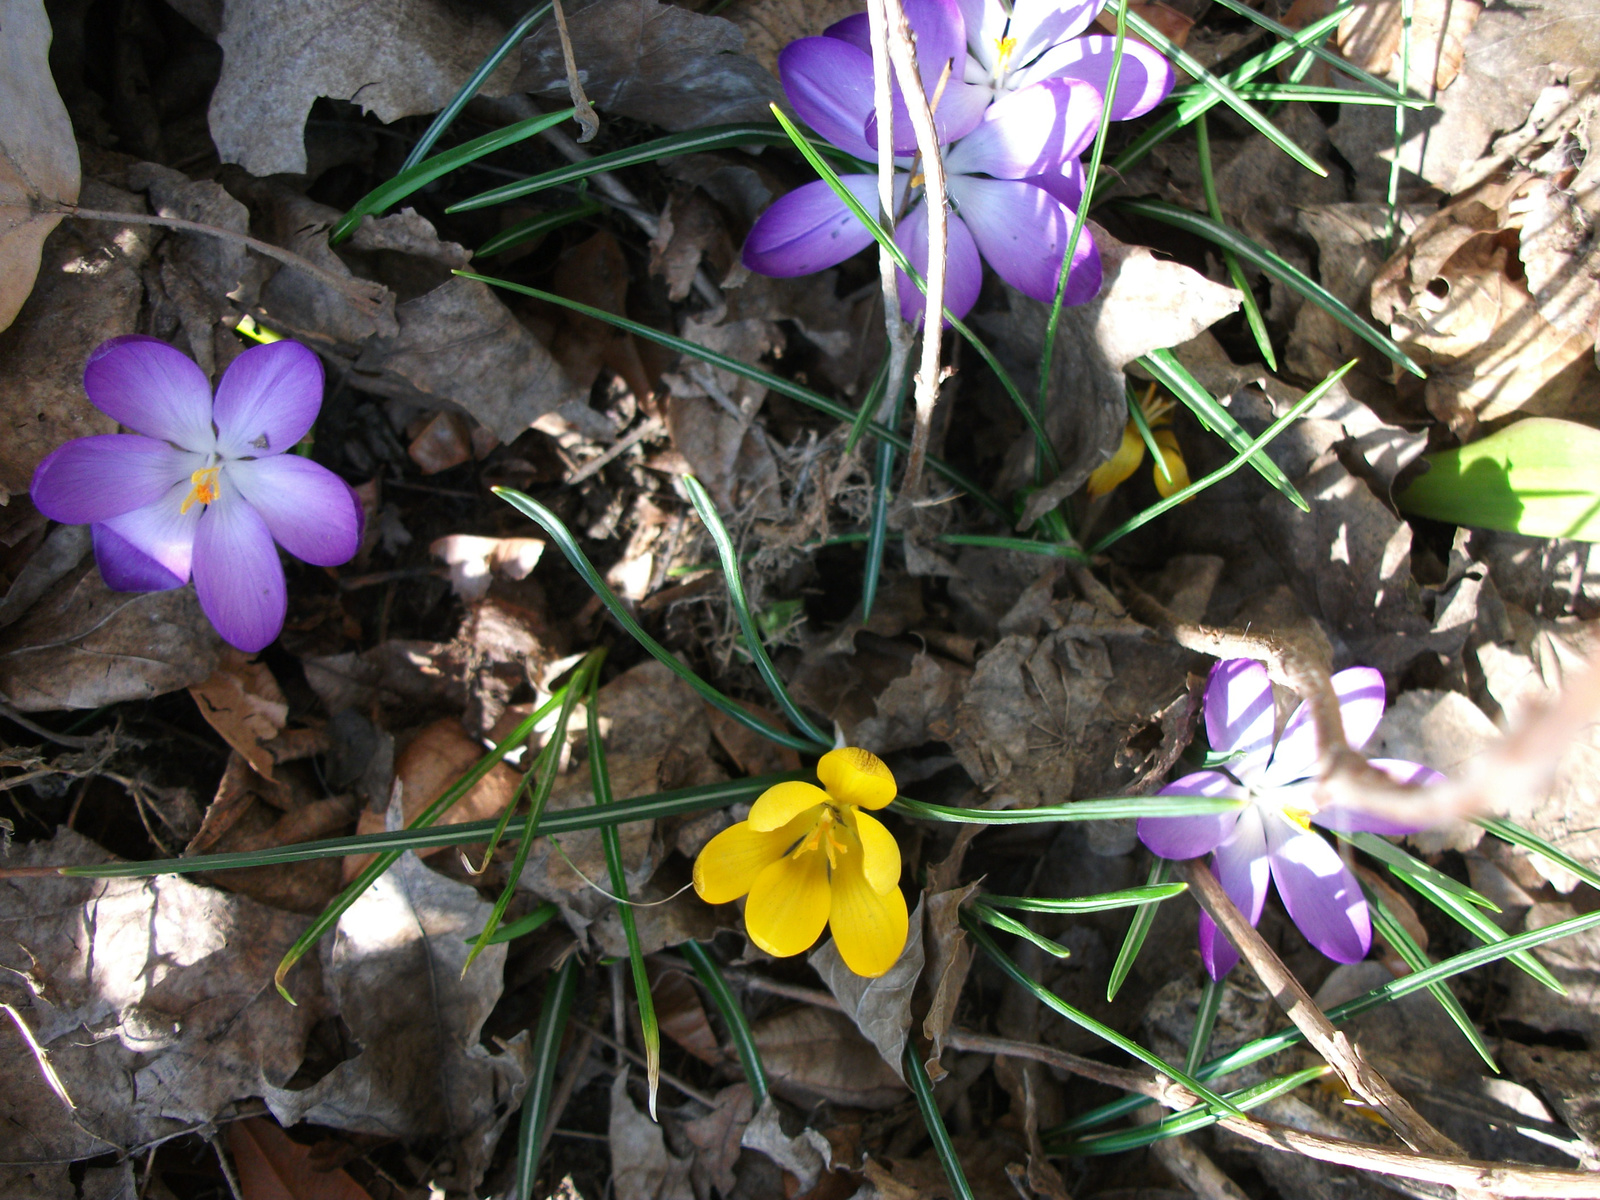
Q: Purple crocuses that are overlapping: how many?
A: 2